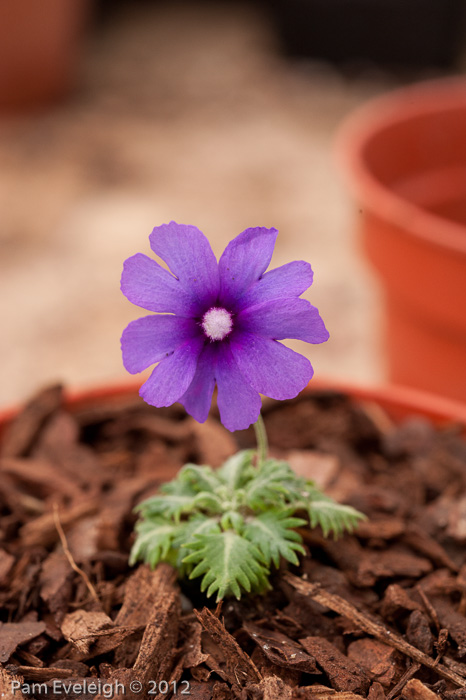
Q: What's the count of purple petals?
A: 10